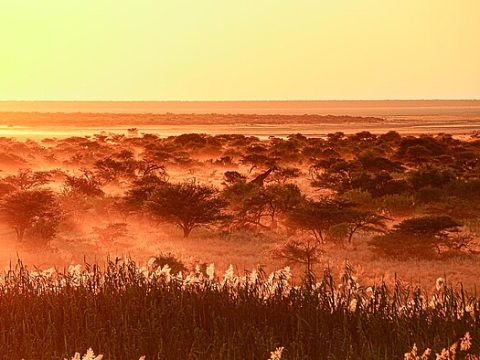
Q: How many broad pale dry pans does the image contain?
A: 1